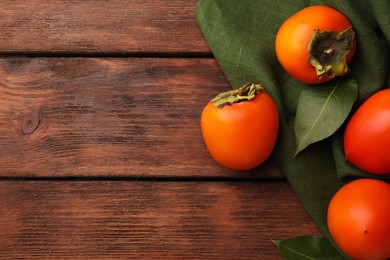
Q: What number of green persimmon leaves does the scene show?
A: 2